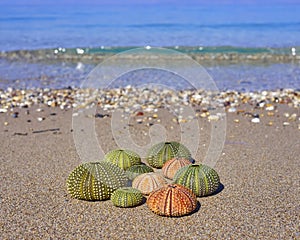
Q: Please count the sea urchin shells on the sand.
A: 9